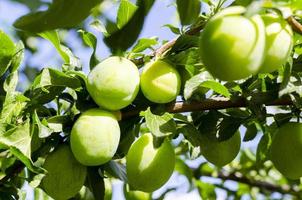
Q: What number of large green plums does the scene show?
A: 9